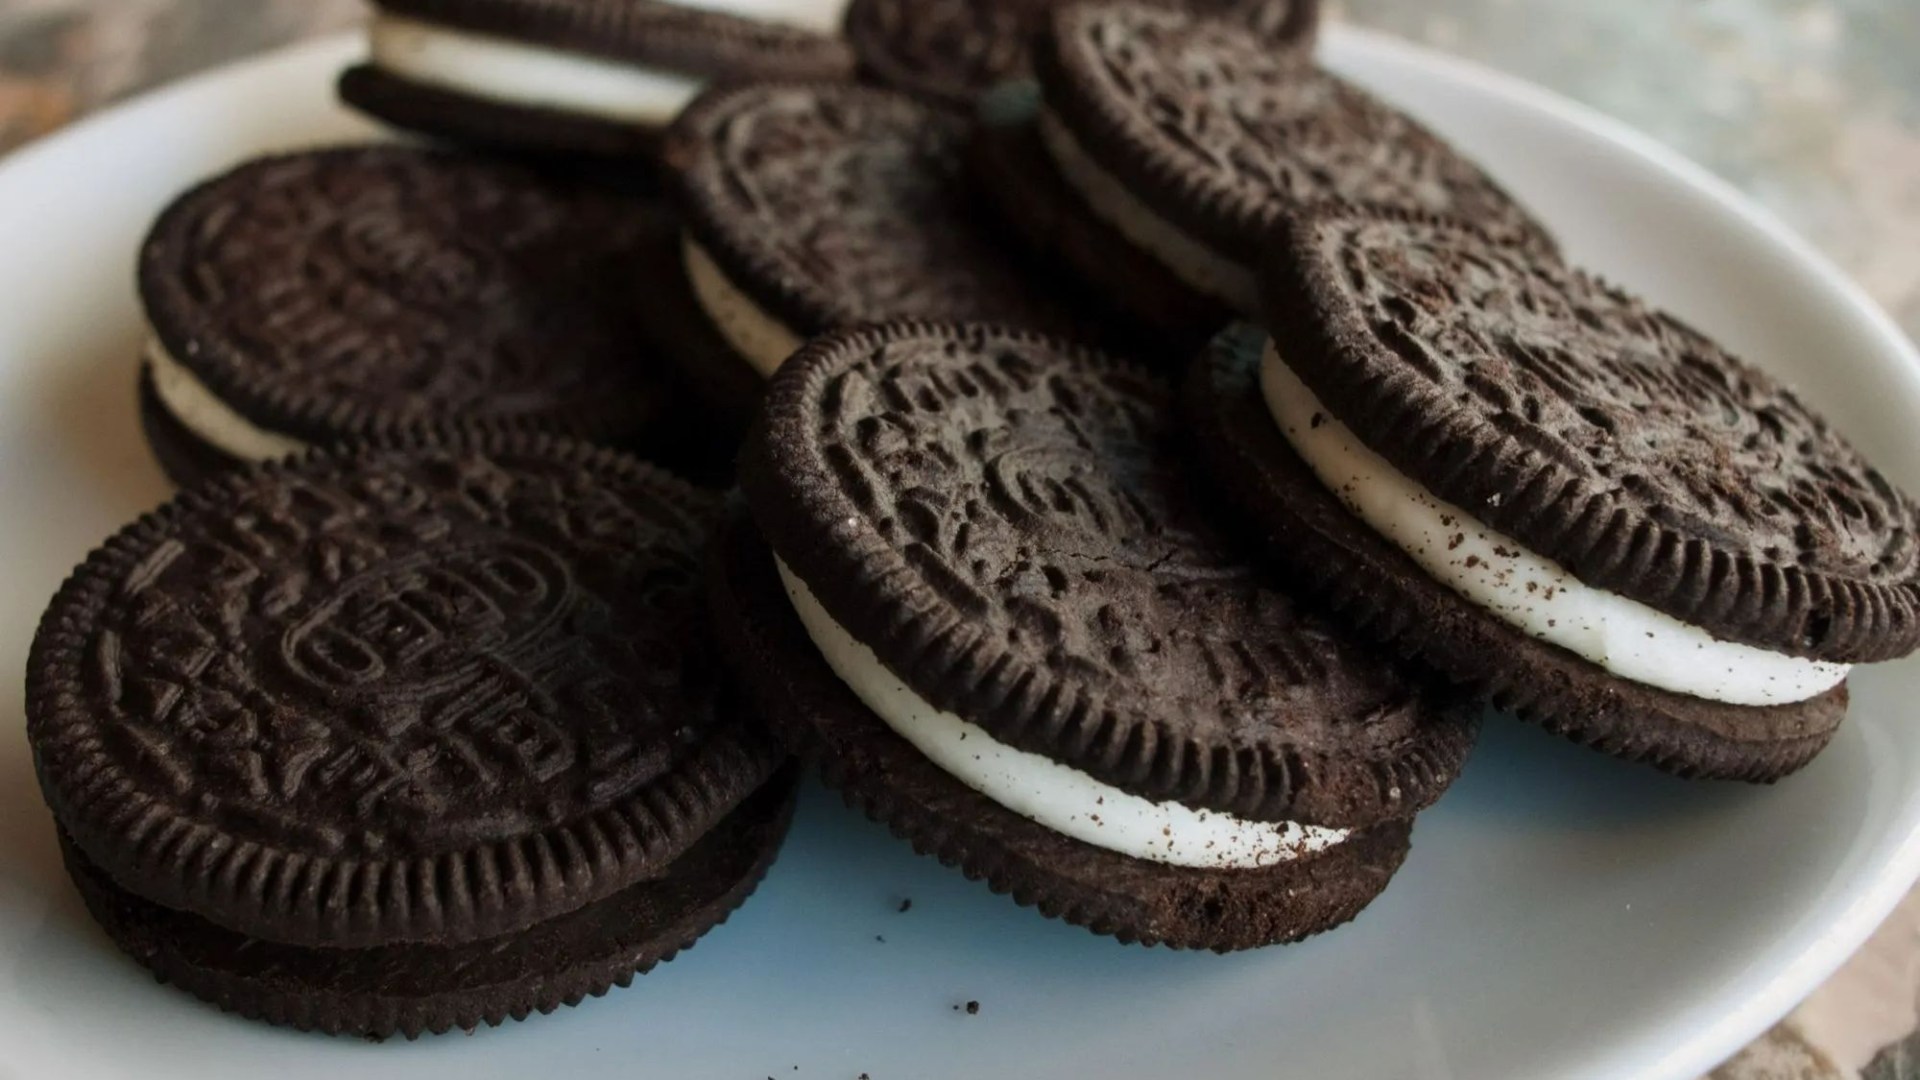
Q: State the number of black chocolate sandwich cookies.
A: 8